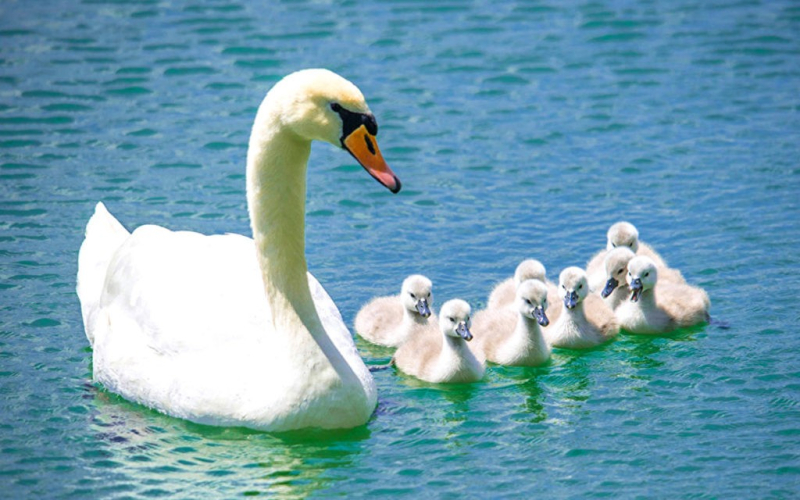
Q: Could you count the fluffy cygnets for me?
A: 8